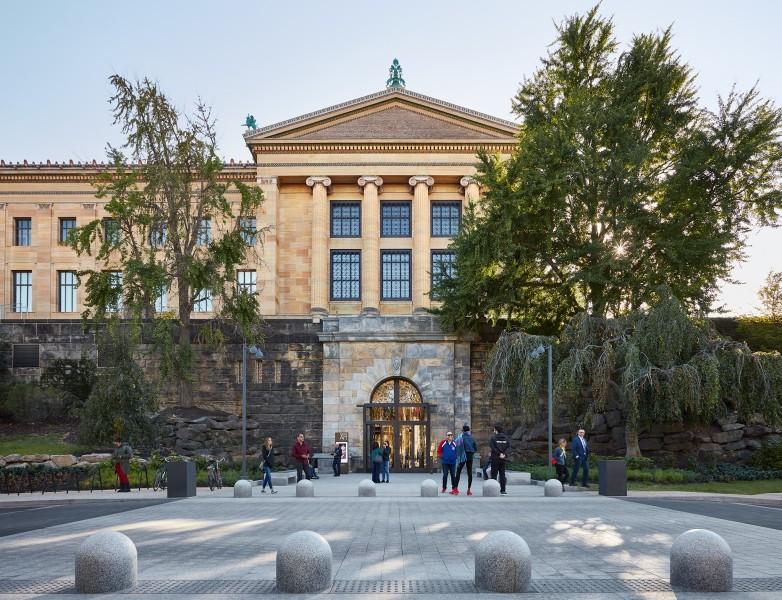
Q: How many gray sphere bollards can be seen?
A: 10